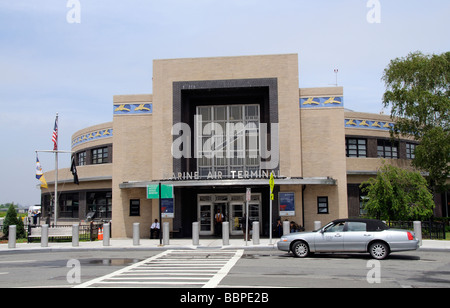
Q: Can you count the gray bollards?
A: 12